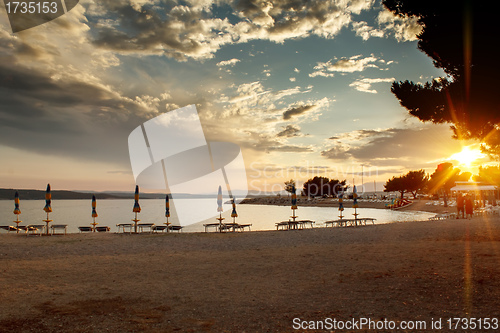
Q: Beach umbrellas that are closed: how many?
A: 10